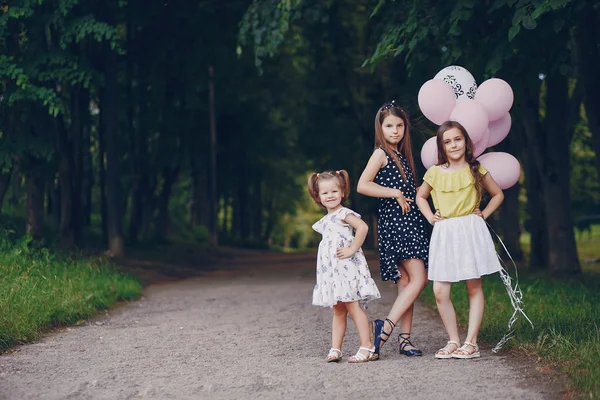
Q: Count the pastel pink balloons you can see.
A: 7